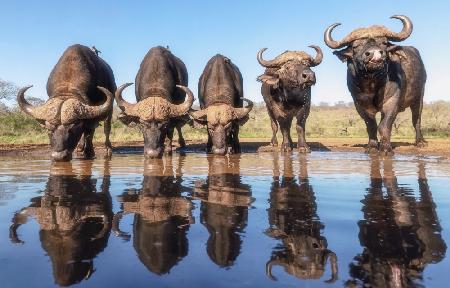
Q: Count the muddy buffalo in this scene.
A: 5